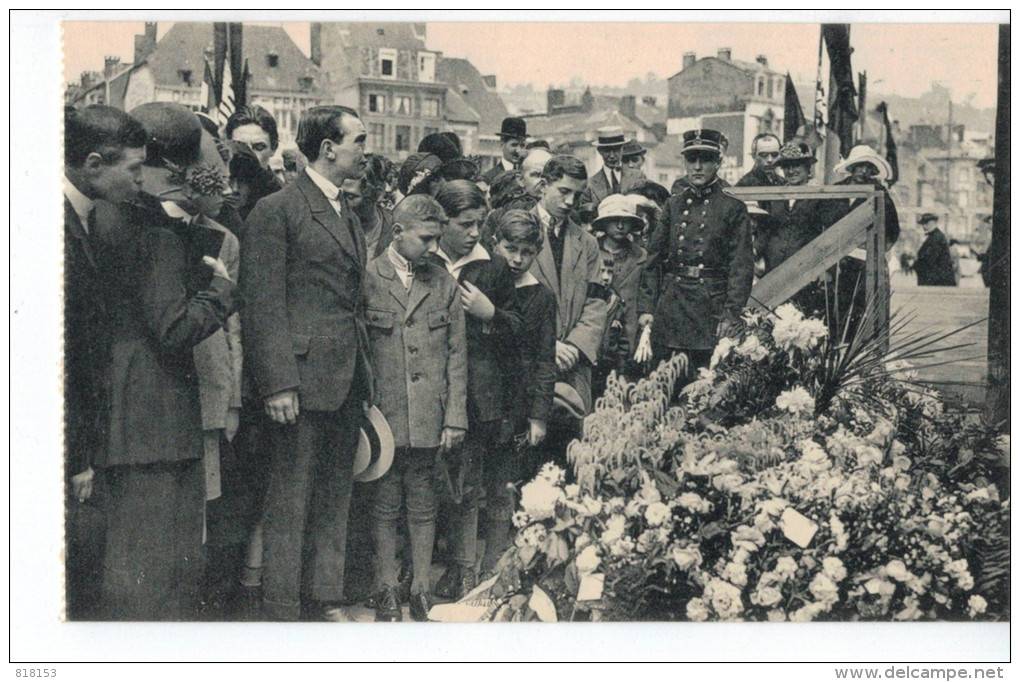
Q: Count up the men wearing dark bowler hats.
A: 1